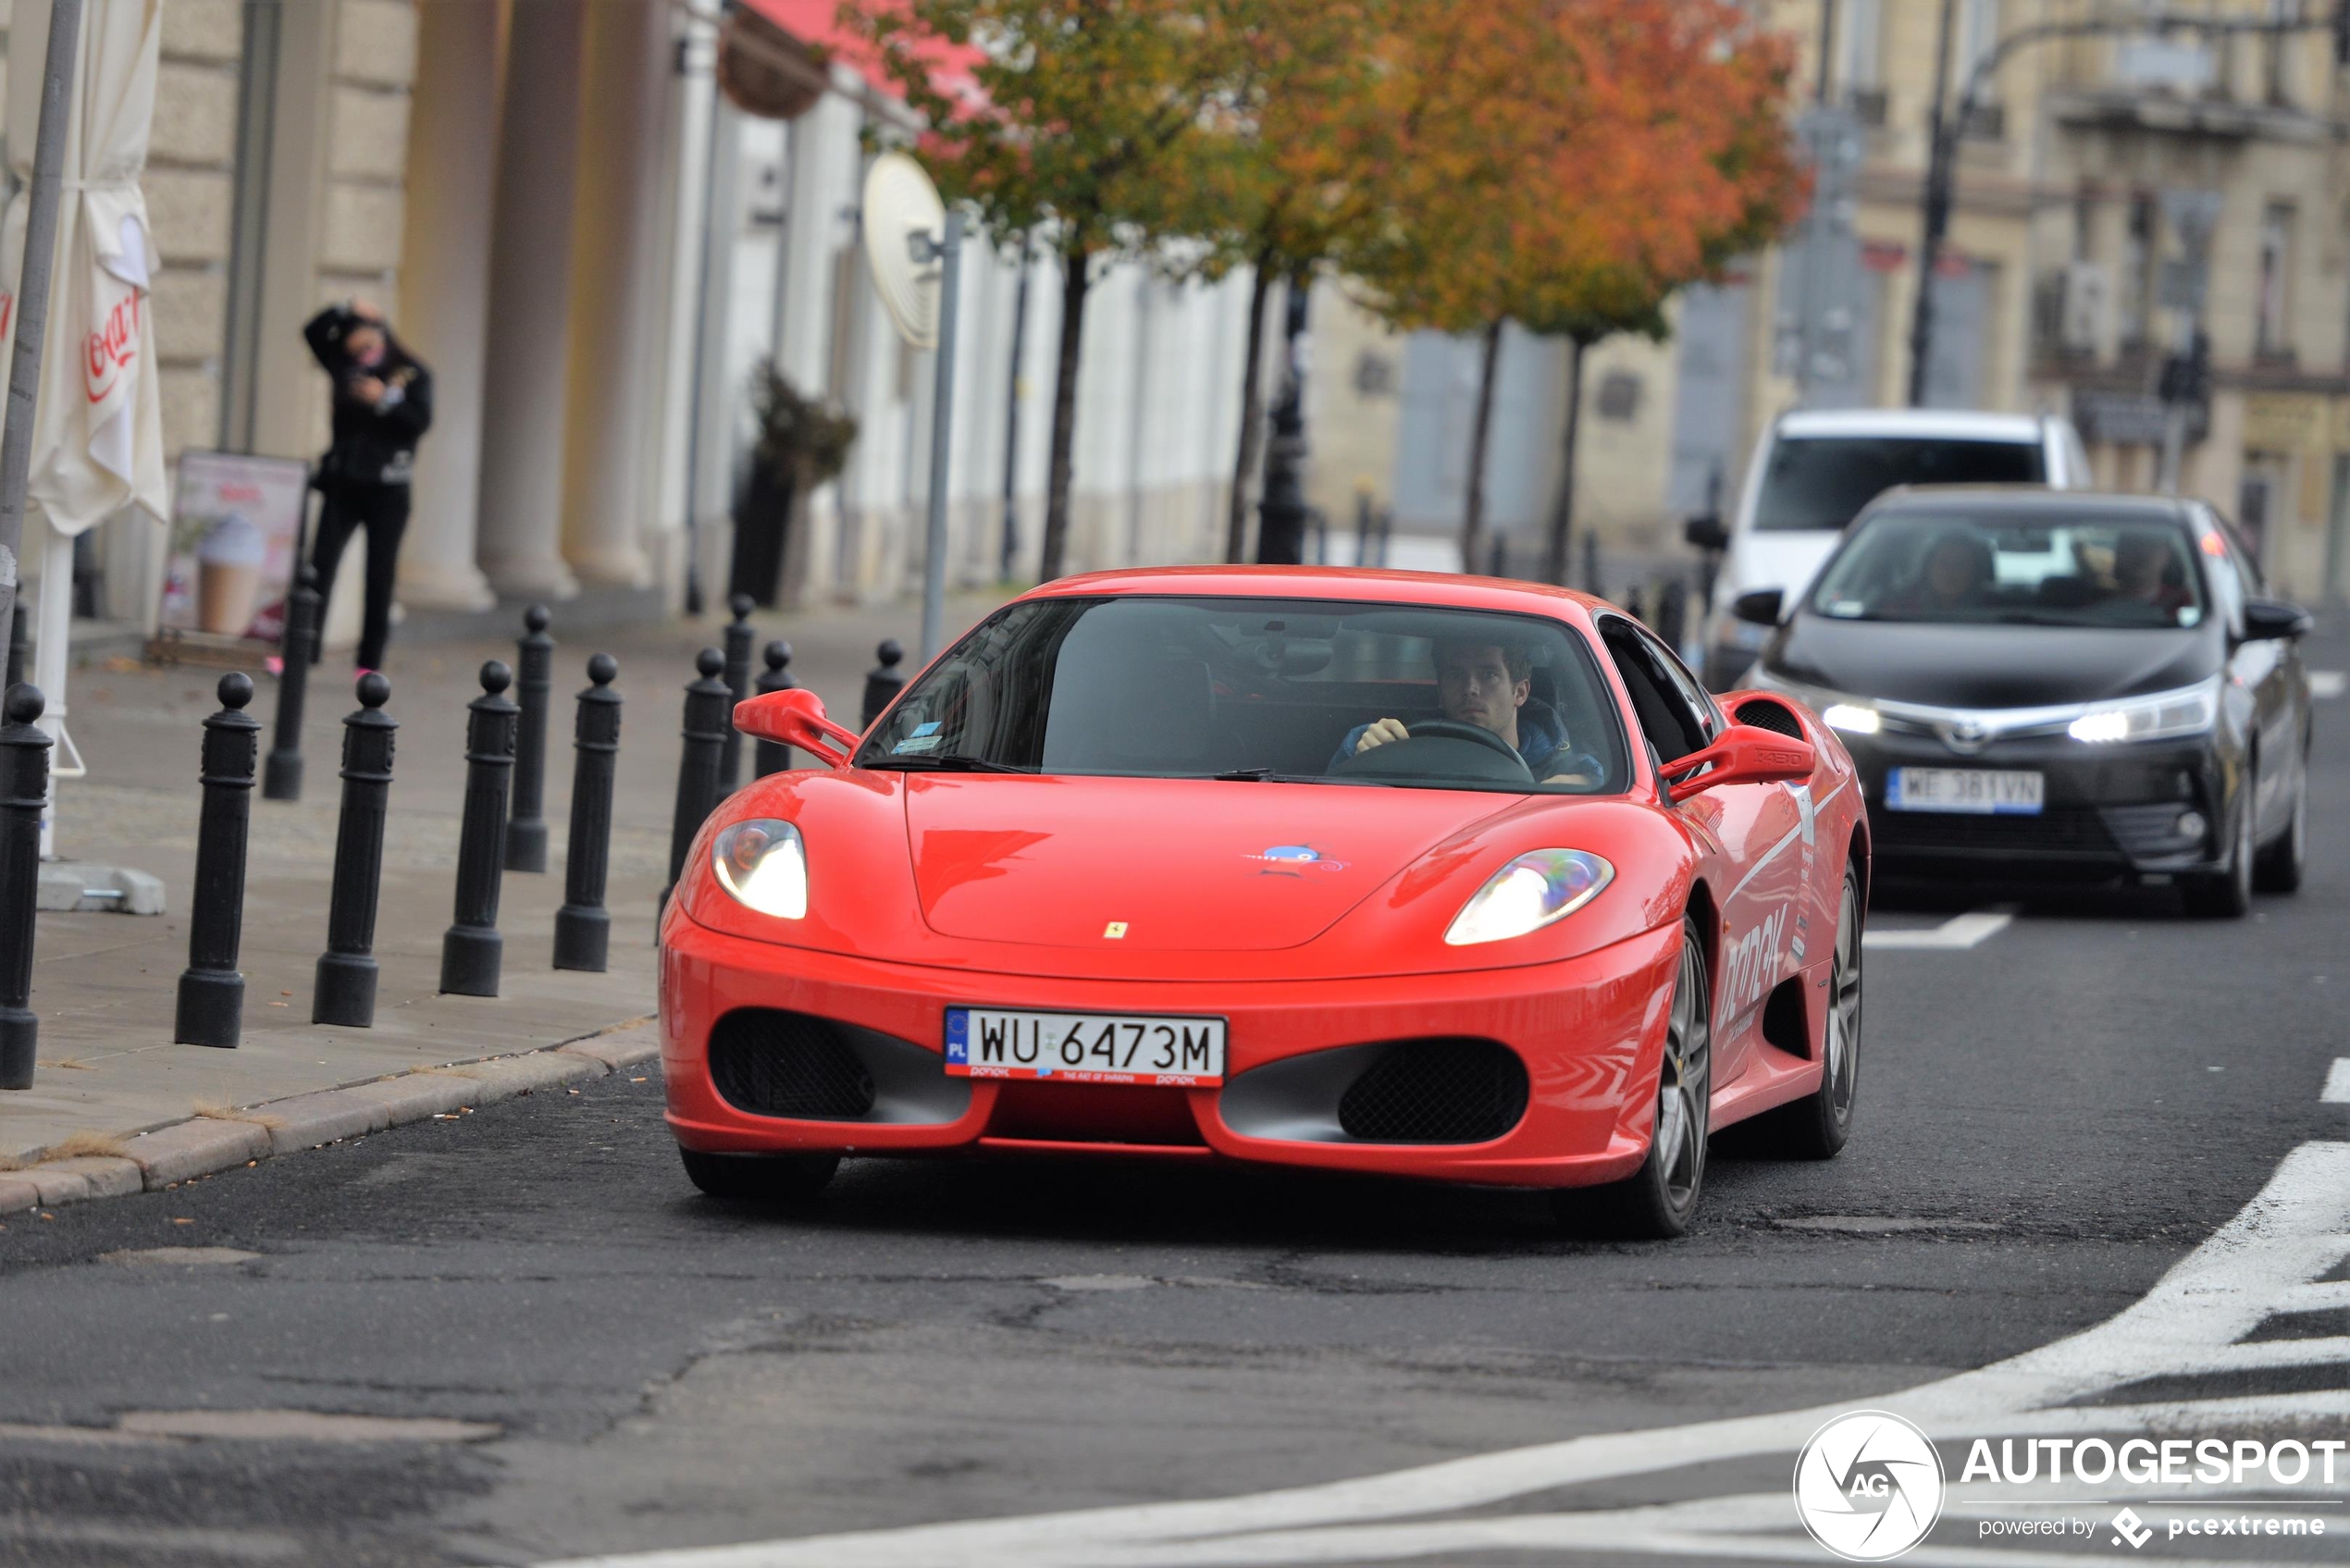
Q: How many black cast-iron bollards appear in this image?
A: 12